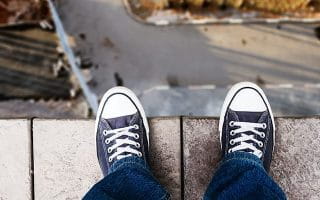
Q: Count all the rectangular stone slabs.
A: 3